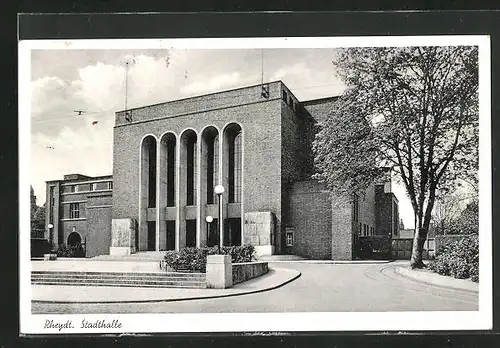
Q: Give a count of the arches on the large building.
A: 5